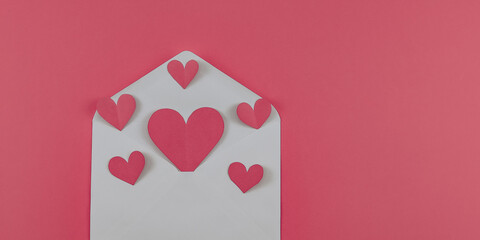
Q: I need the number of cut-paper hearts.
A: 6